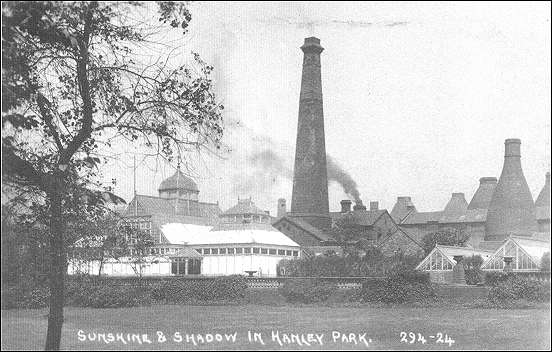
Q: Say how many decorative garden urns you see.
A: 3